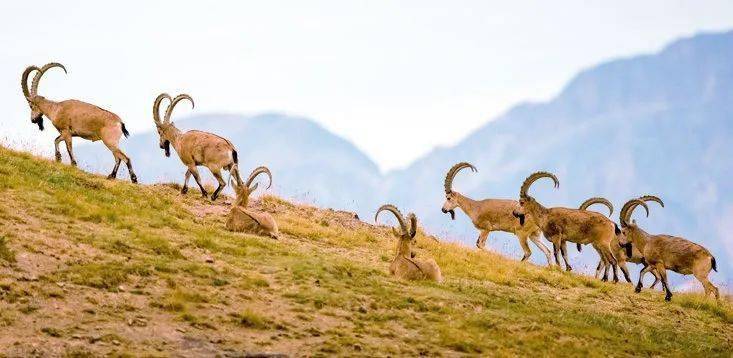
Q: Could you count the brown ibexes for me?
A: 8